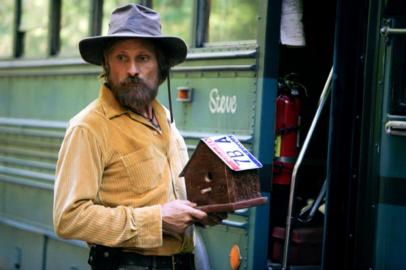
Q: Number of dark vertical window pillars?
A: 5